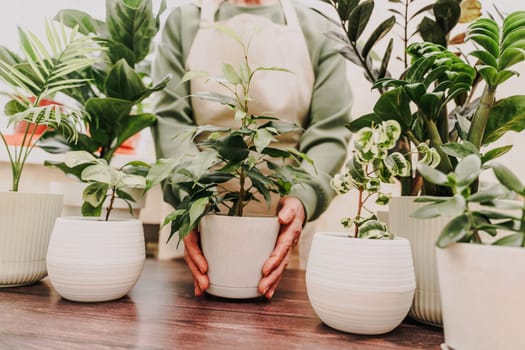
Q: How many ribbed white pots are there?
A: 4